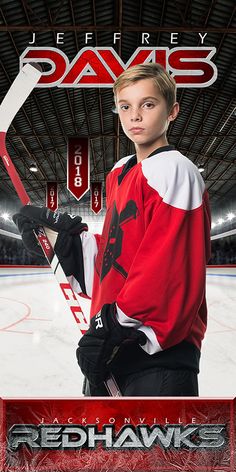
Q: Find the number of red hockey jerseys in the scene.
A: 1